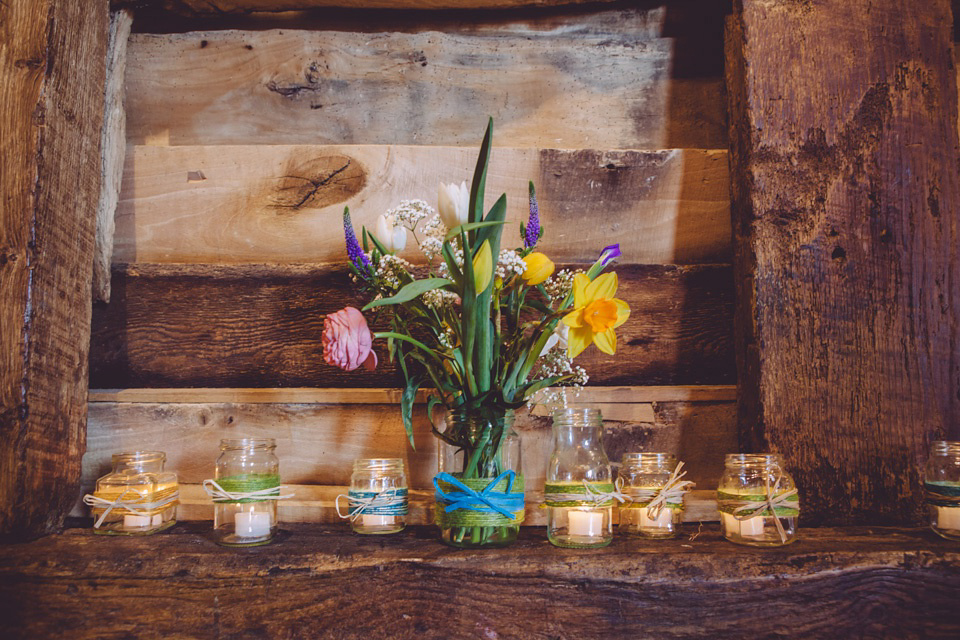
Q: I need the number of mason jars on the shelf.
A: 8